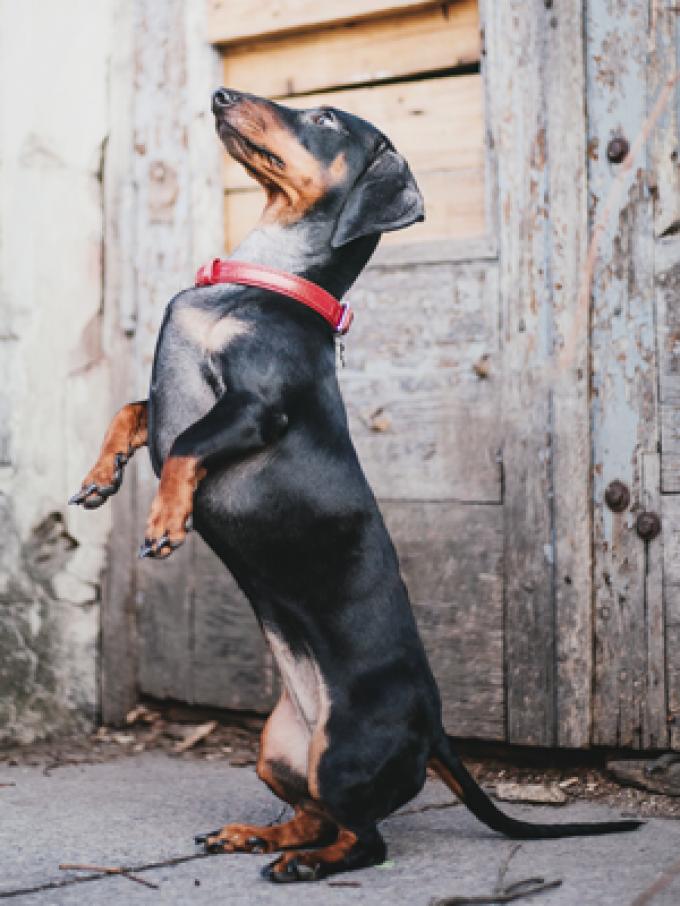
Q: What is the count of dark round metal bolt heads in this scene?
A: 3